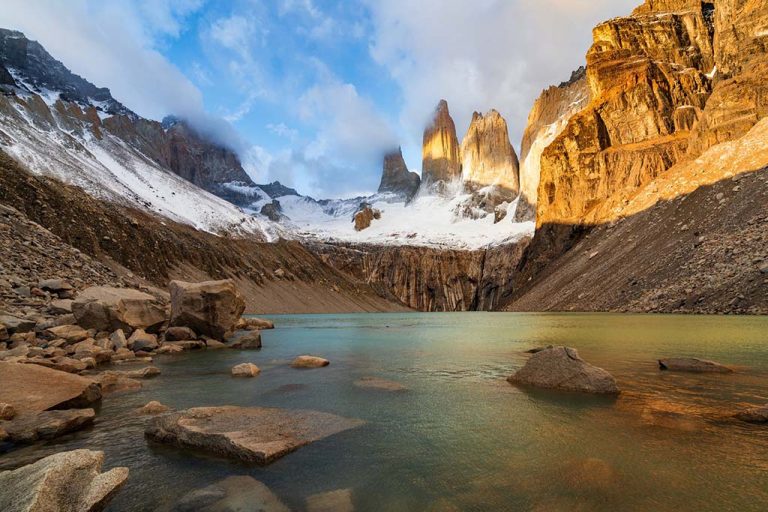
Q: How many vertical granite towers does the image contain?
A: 3